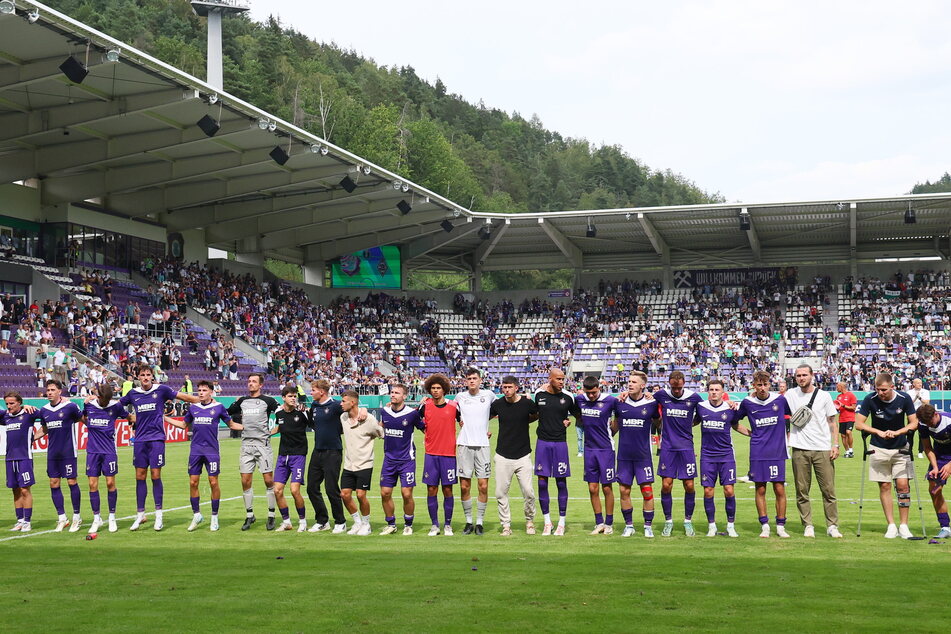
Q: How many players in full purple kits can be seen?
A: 12